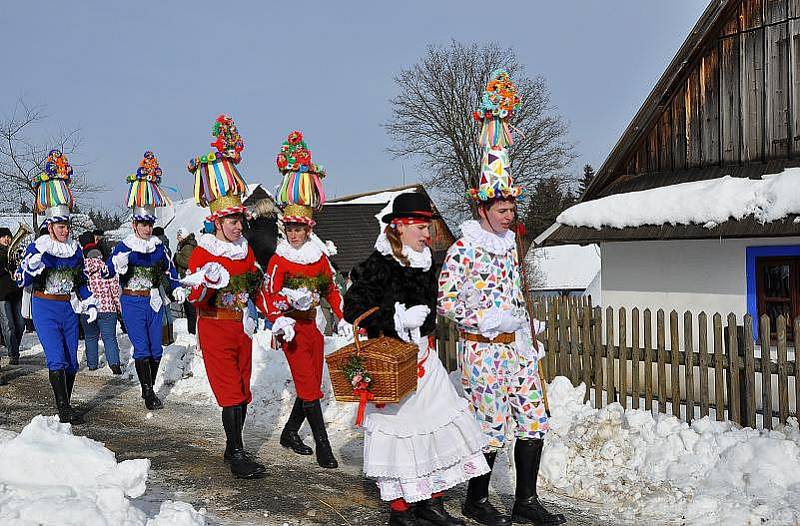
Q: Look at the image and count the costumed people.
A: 6